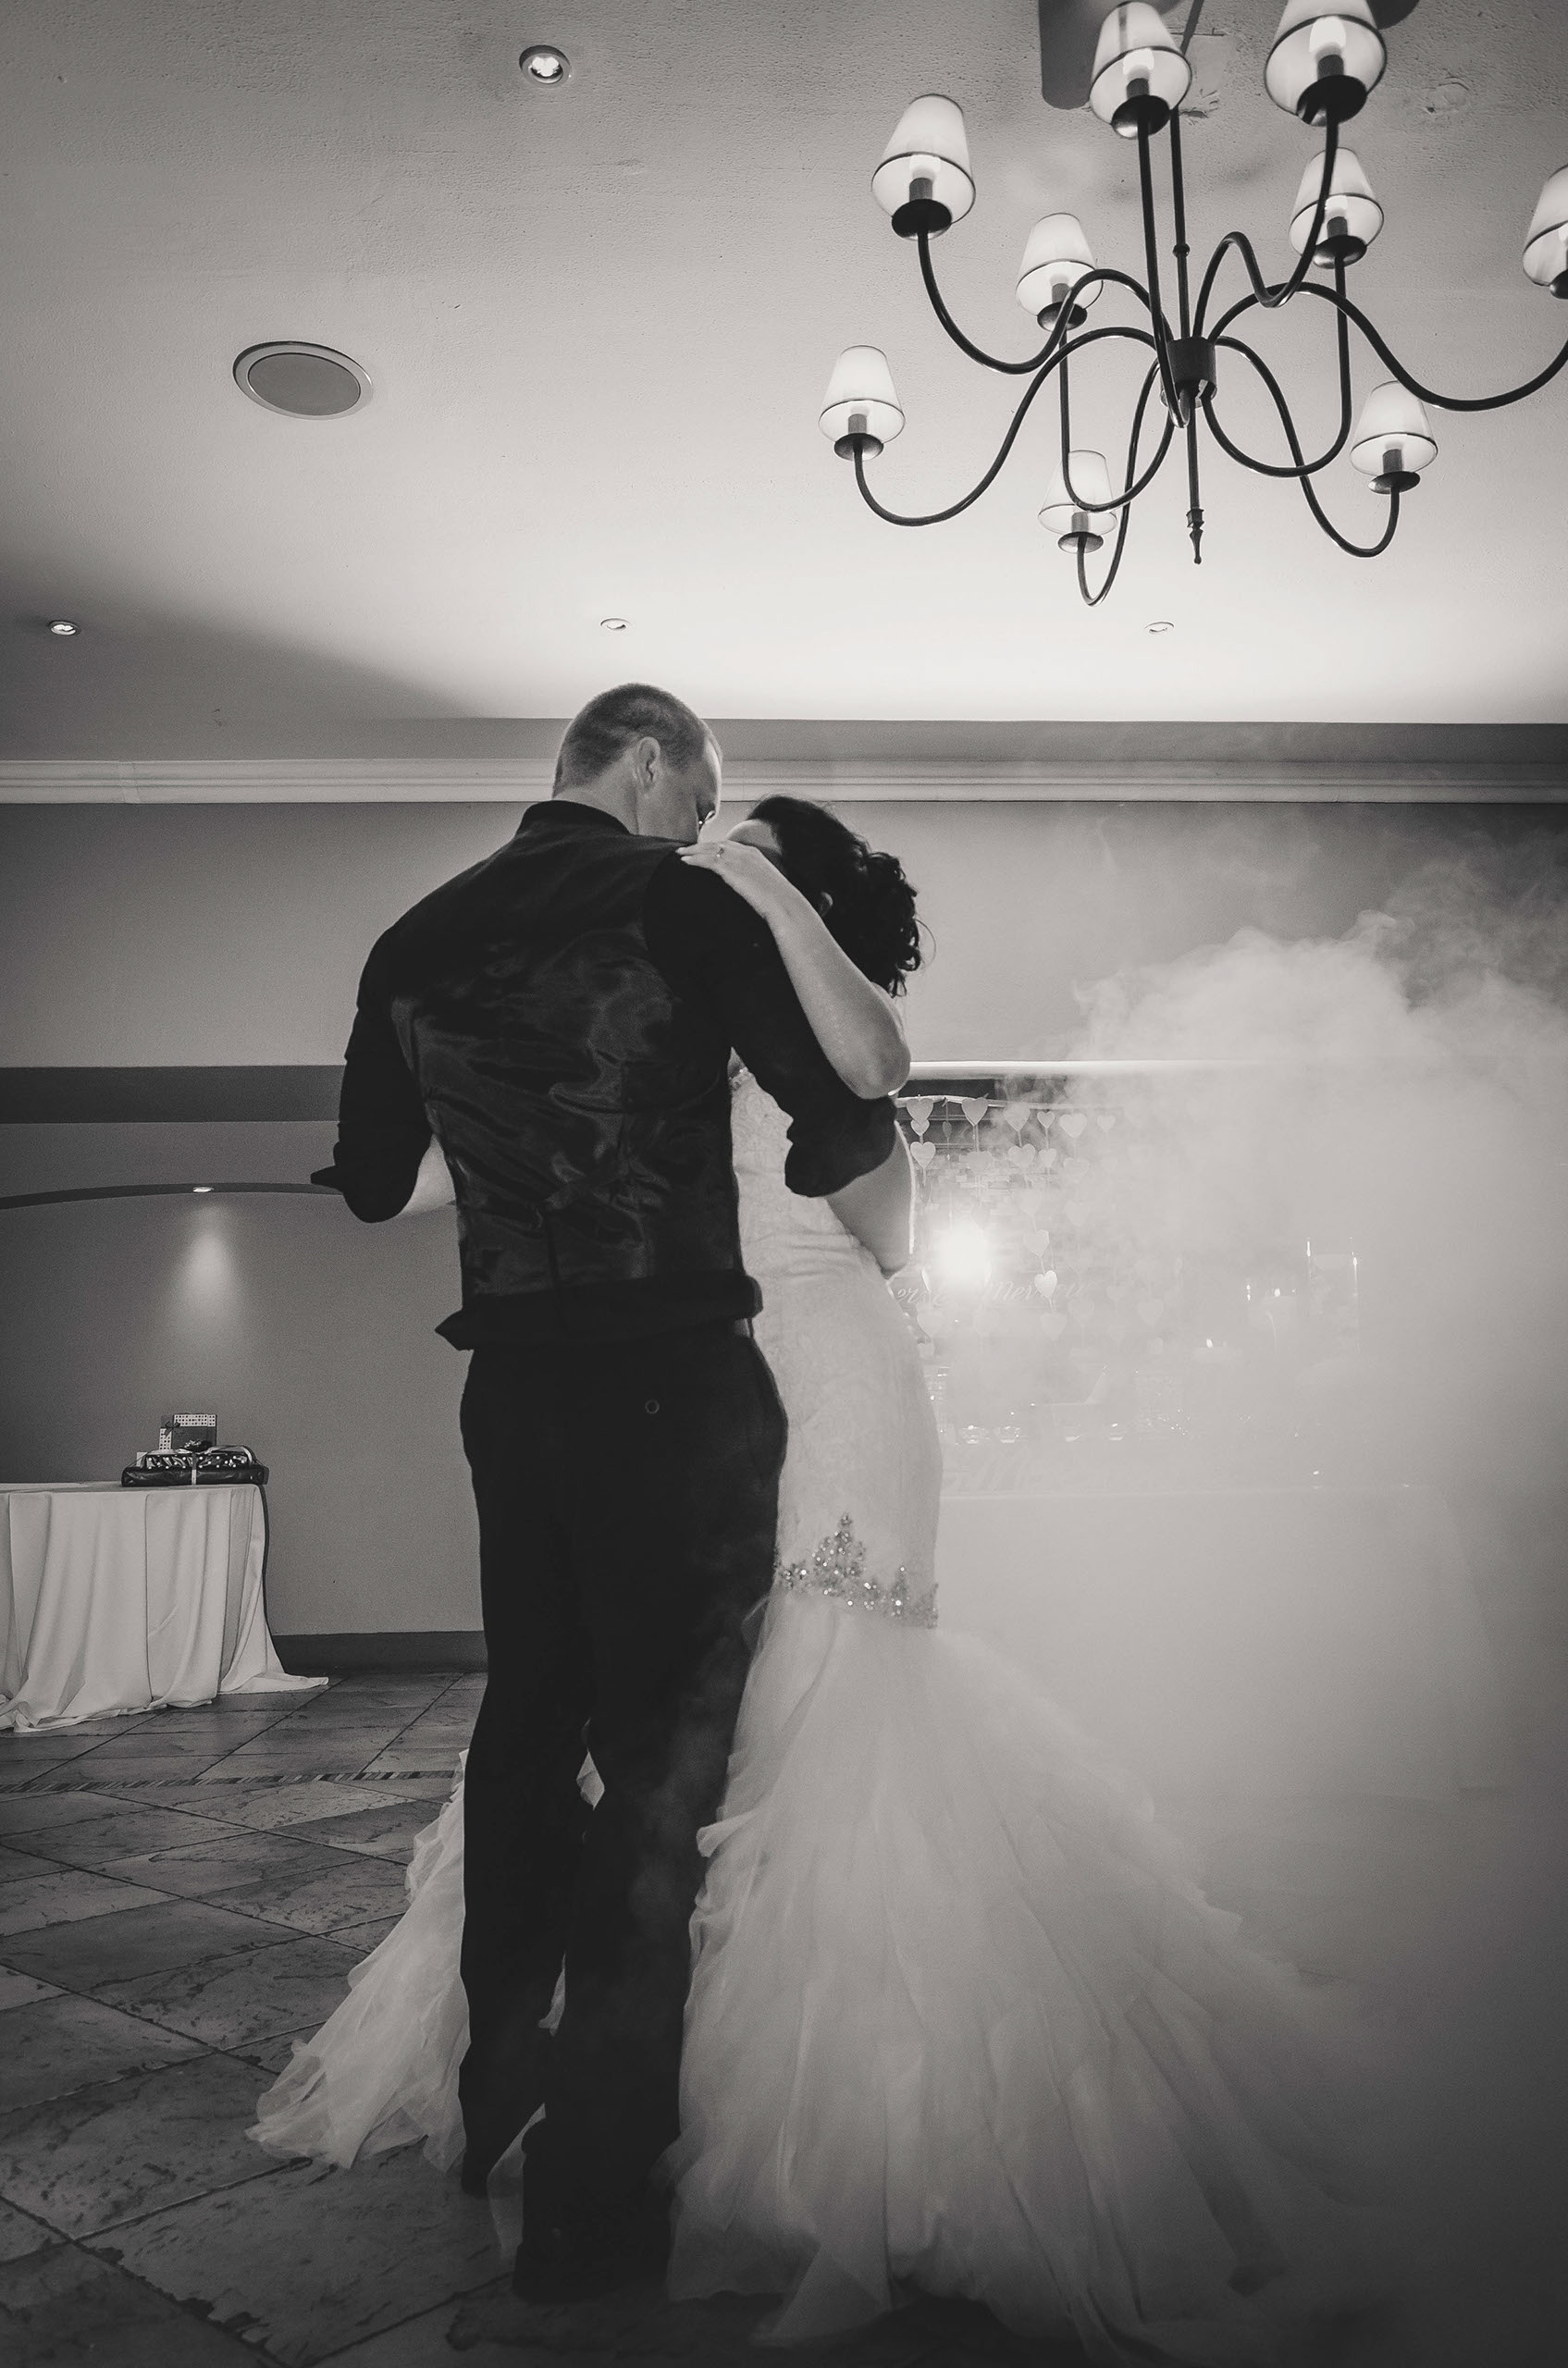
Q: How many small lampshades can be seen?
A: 9